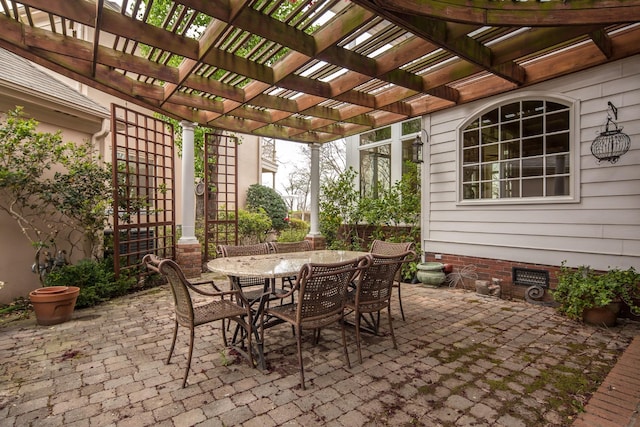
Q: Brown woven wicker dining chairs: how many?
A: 6